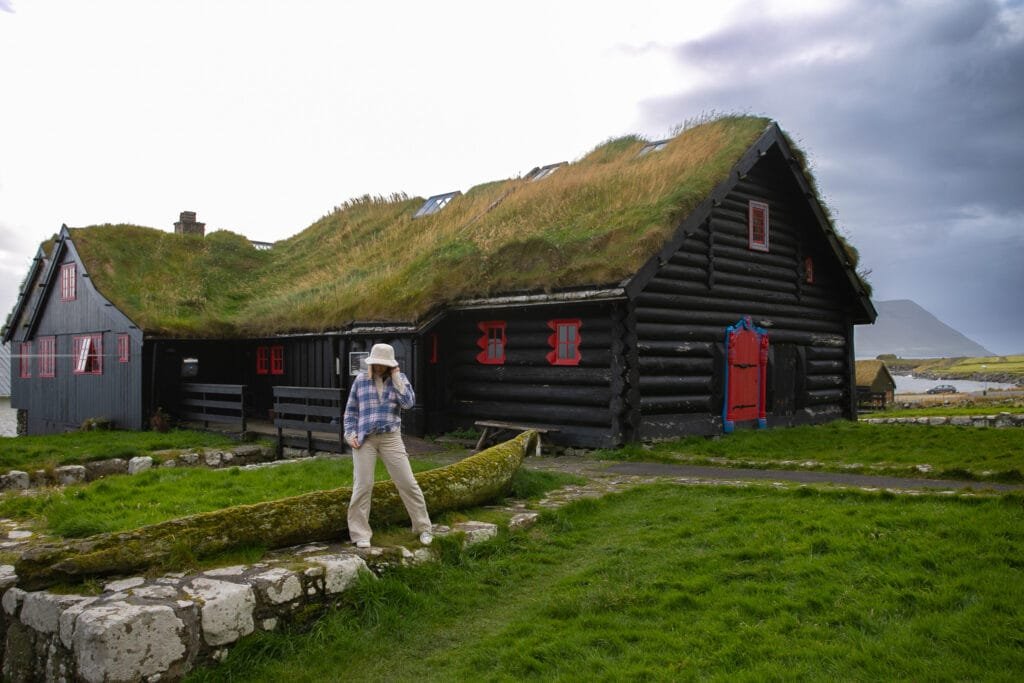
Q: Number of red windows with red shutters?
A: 2